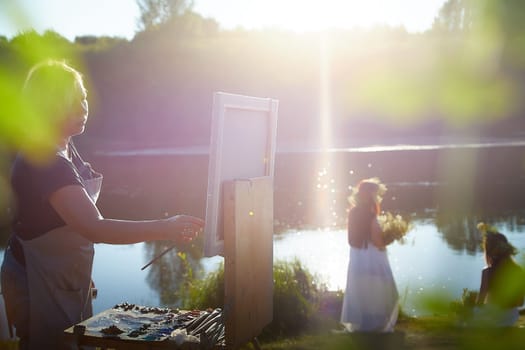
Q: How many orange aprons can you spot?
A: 0